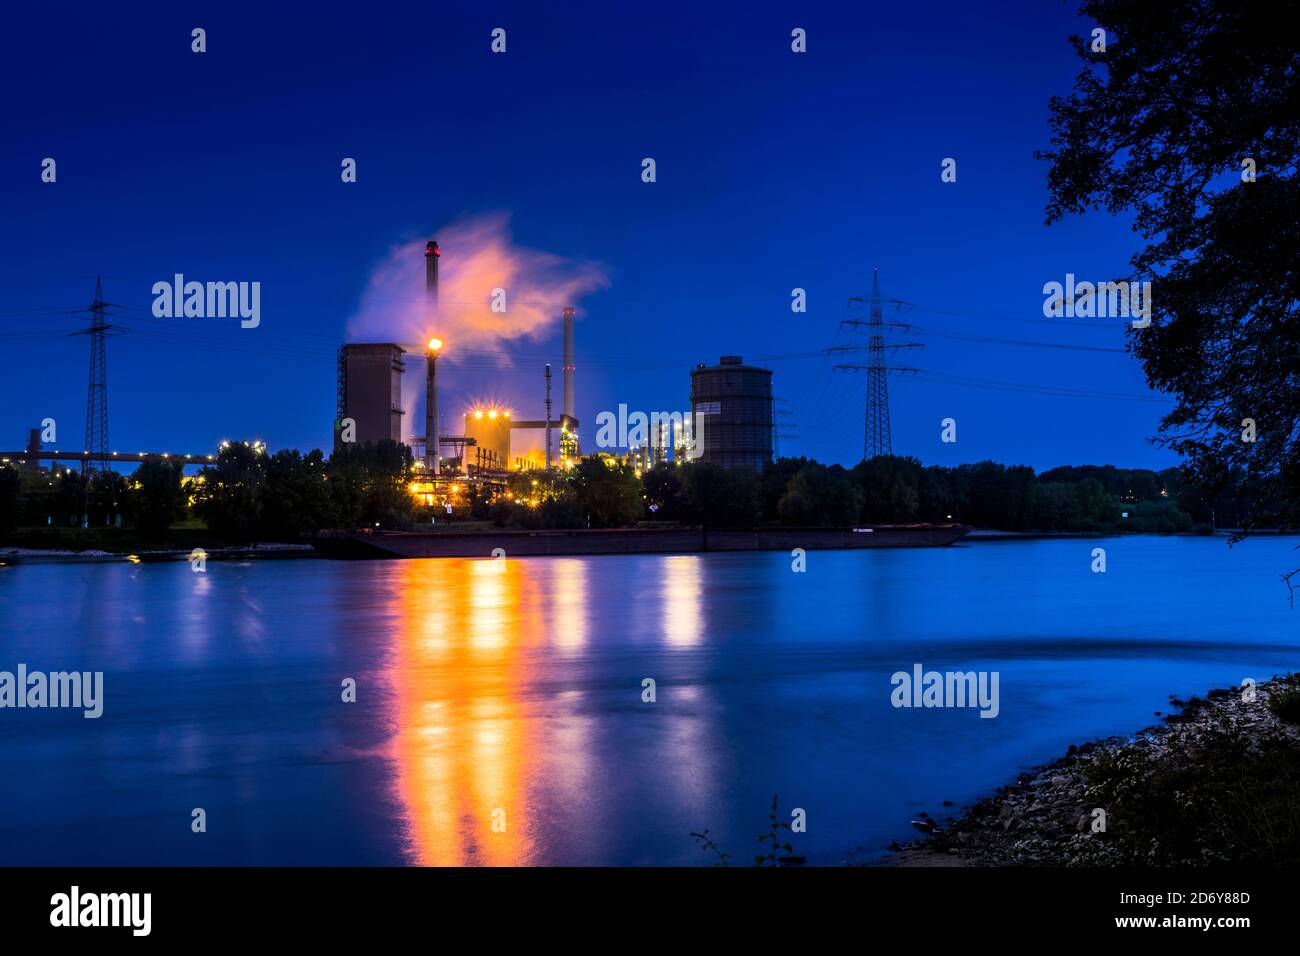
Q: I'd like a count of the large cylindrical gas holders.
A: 1